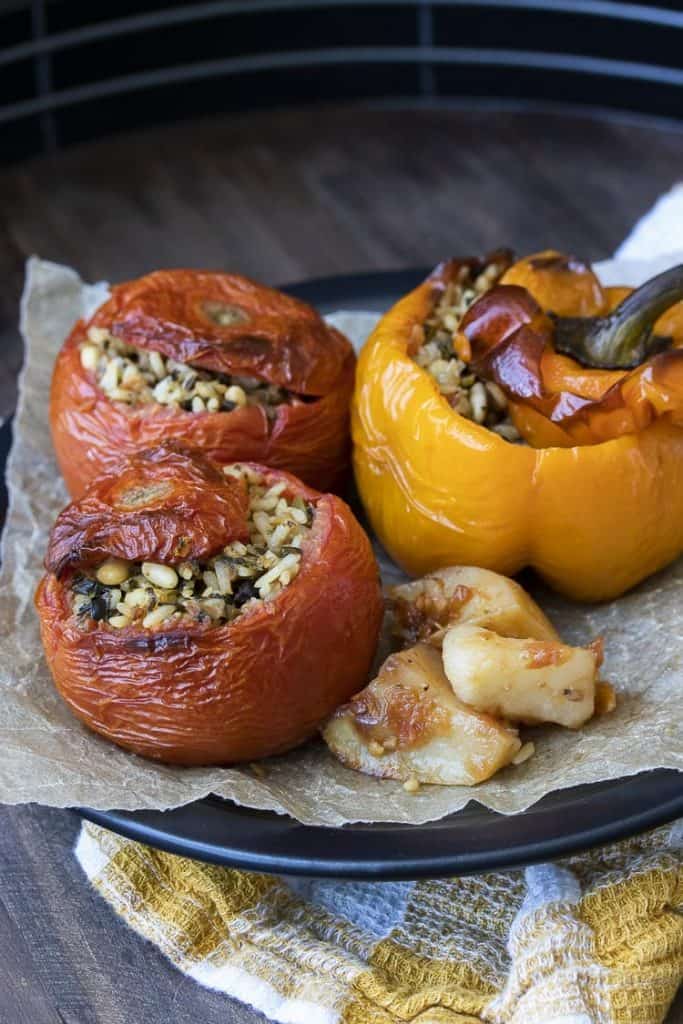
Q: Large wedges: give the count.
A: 3